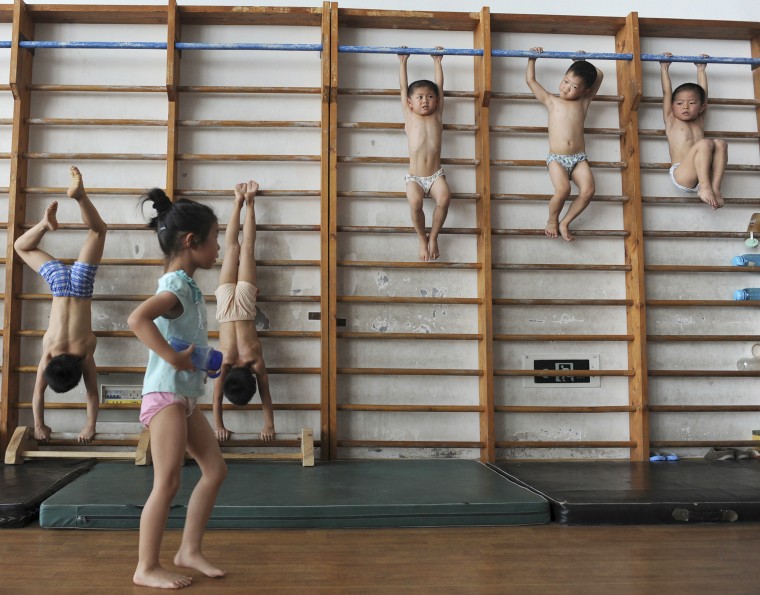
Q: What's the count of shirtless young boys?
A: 5